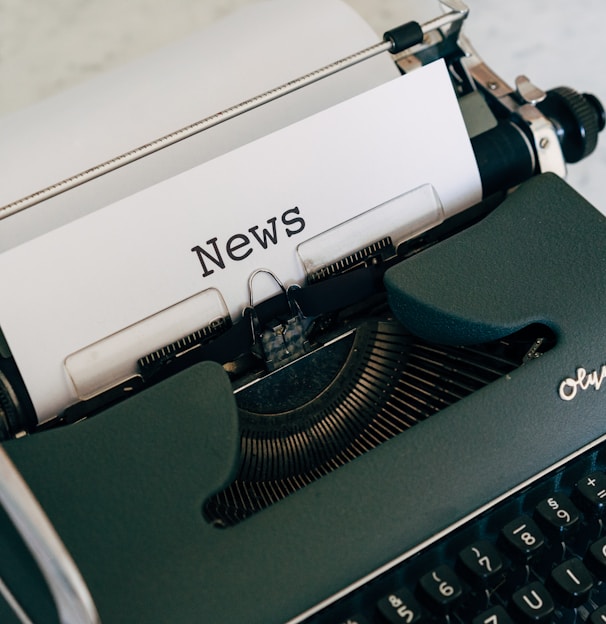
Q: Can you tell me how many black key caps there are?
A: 12